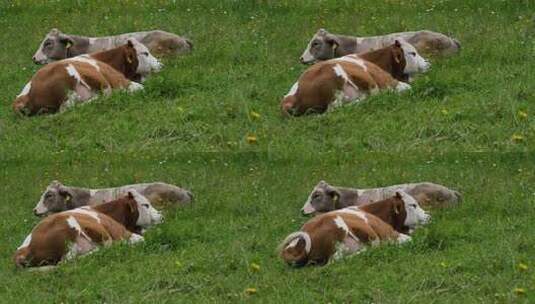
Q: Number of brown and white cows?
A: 4